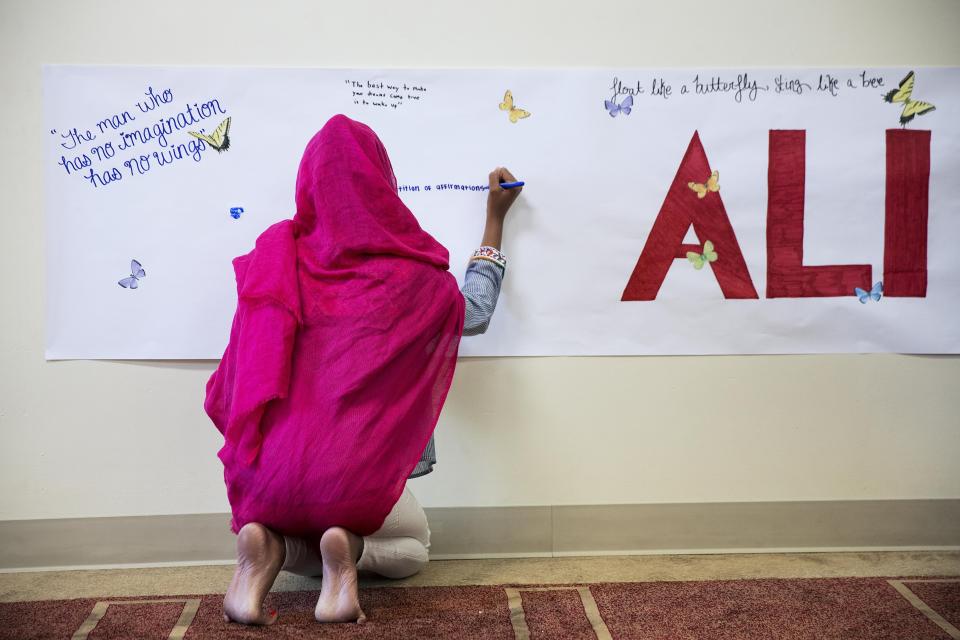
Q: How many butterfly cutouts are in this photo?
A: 8